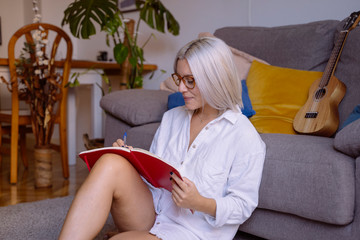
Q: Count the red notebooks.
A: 1